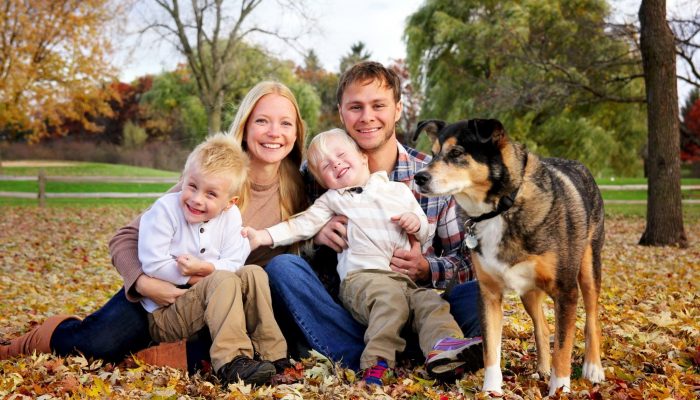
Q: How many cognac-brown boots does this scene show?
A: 2